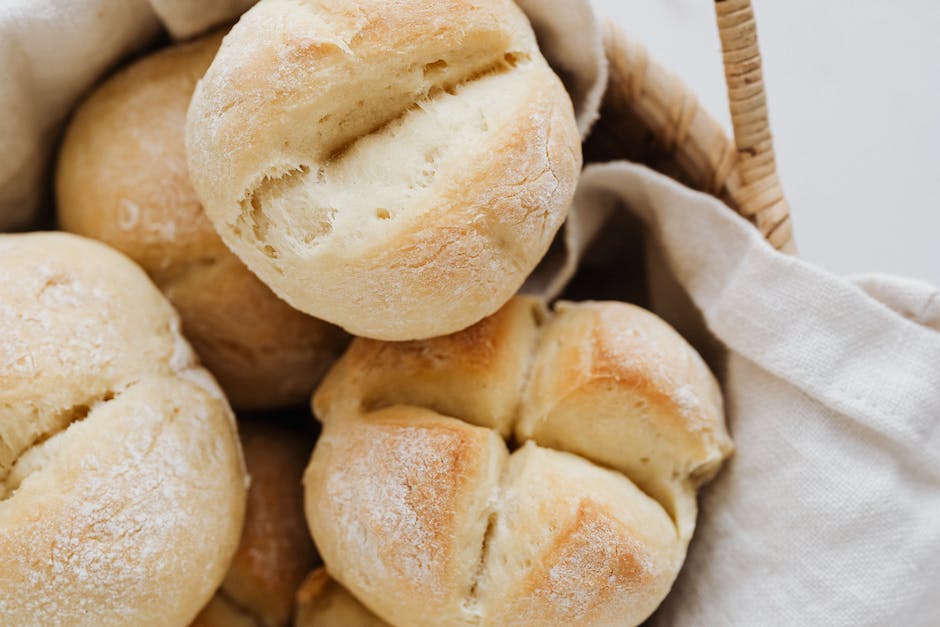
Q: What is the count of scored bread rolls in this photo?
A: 3